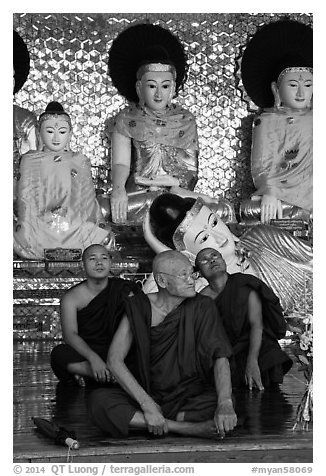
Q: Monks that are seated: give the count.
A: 3